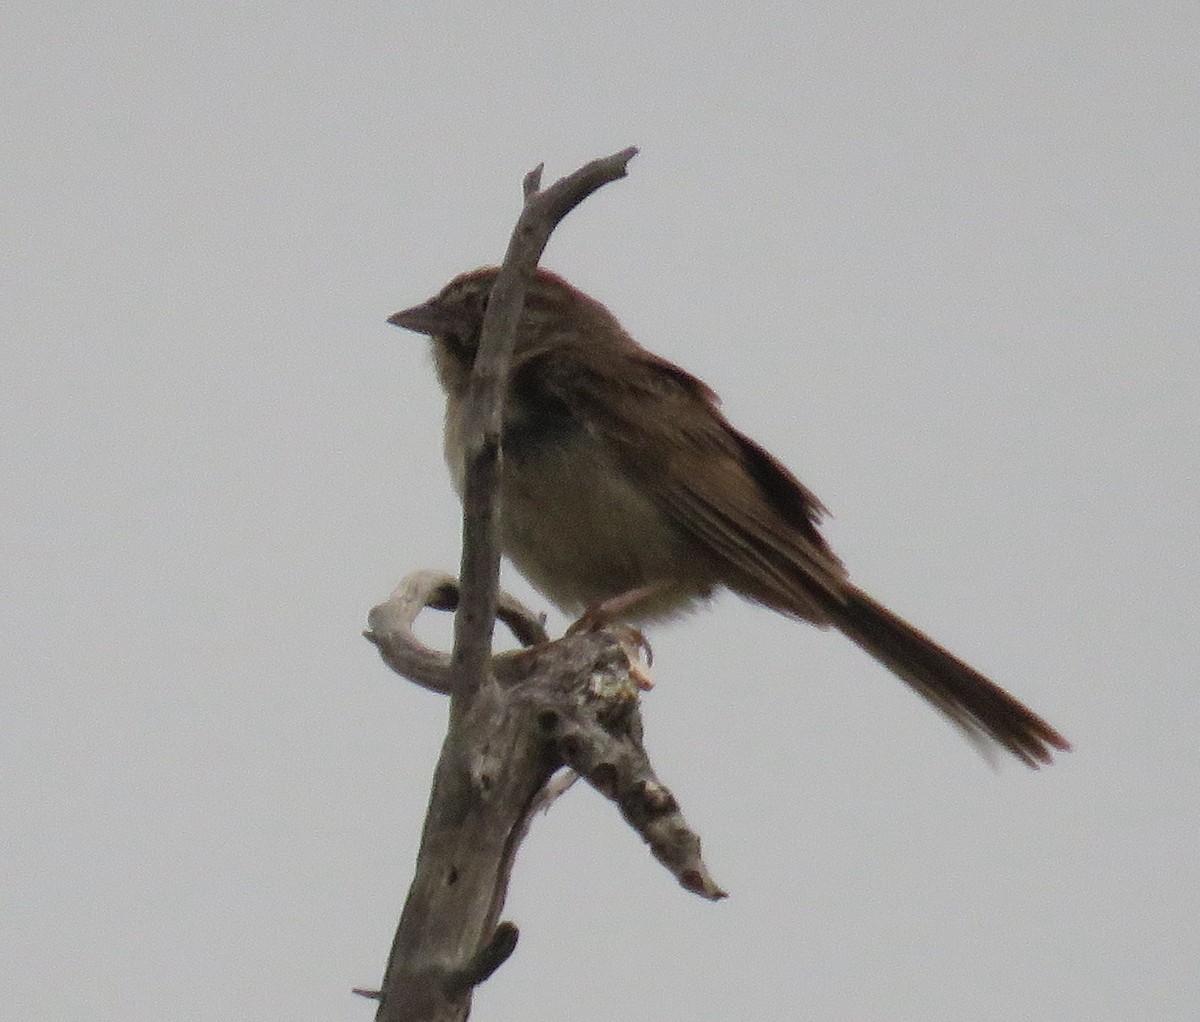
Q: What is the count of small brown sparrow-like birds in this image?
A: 1